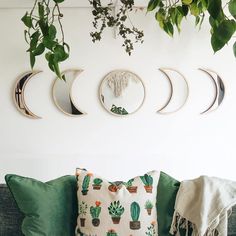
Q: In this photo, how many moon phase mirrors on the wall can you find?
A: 5